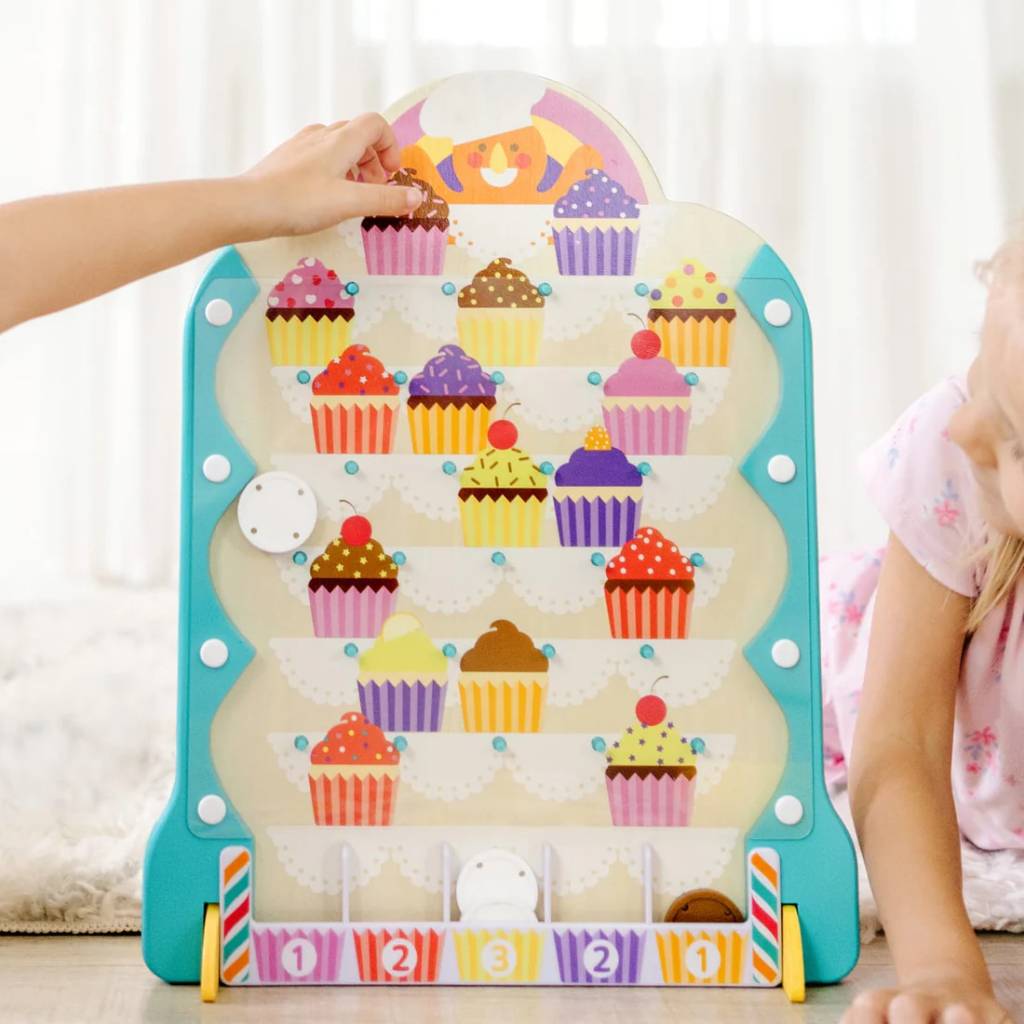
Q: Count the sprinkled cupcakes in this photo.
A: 12